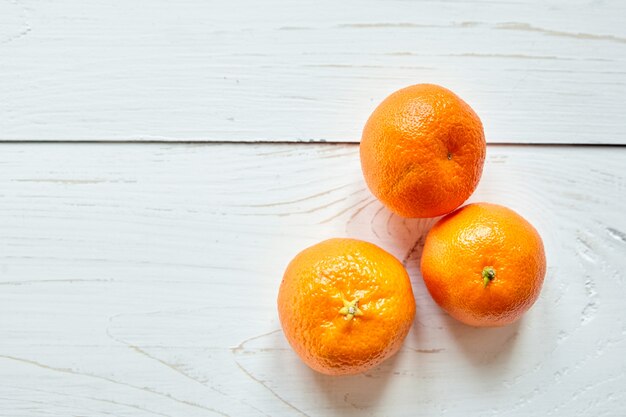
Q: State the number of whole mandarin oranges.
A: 3